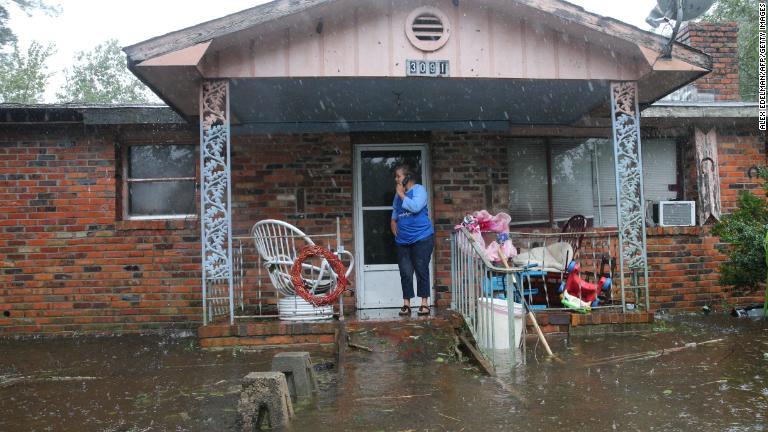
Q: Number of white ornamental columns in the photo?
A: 2